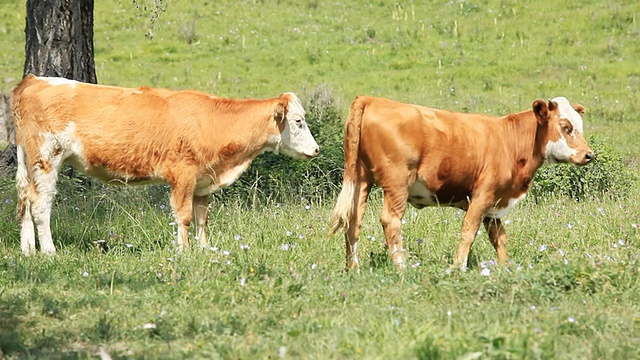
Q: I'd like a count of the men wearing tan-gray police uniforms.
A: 0